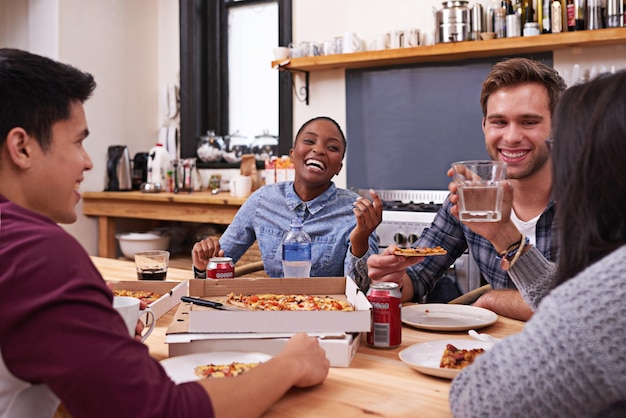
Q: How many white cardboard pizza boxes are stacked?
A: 2